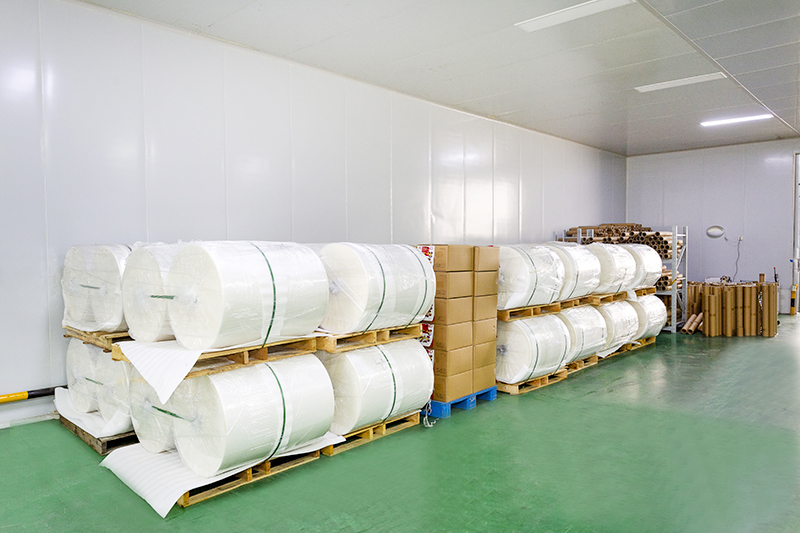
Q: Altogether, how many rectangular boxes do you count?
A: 12